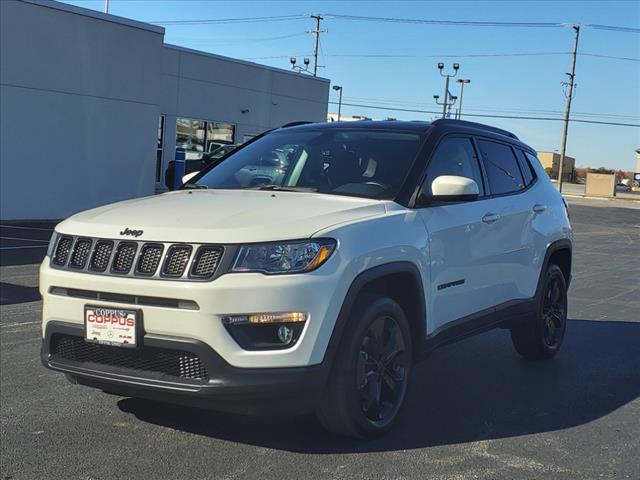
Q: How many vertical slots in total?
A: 7